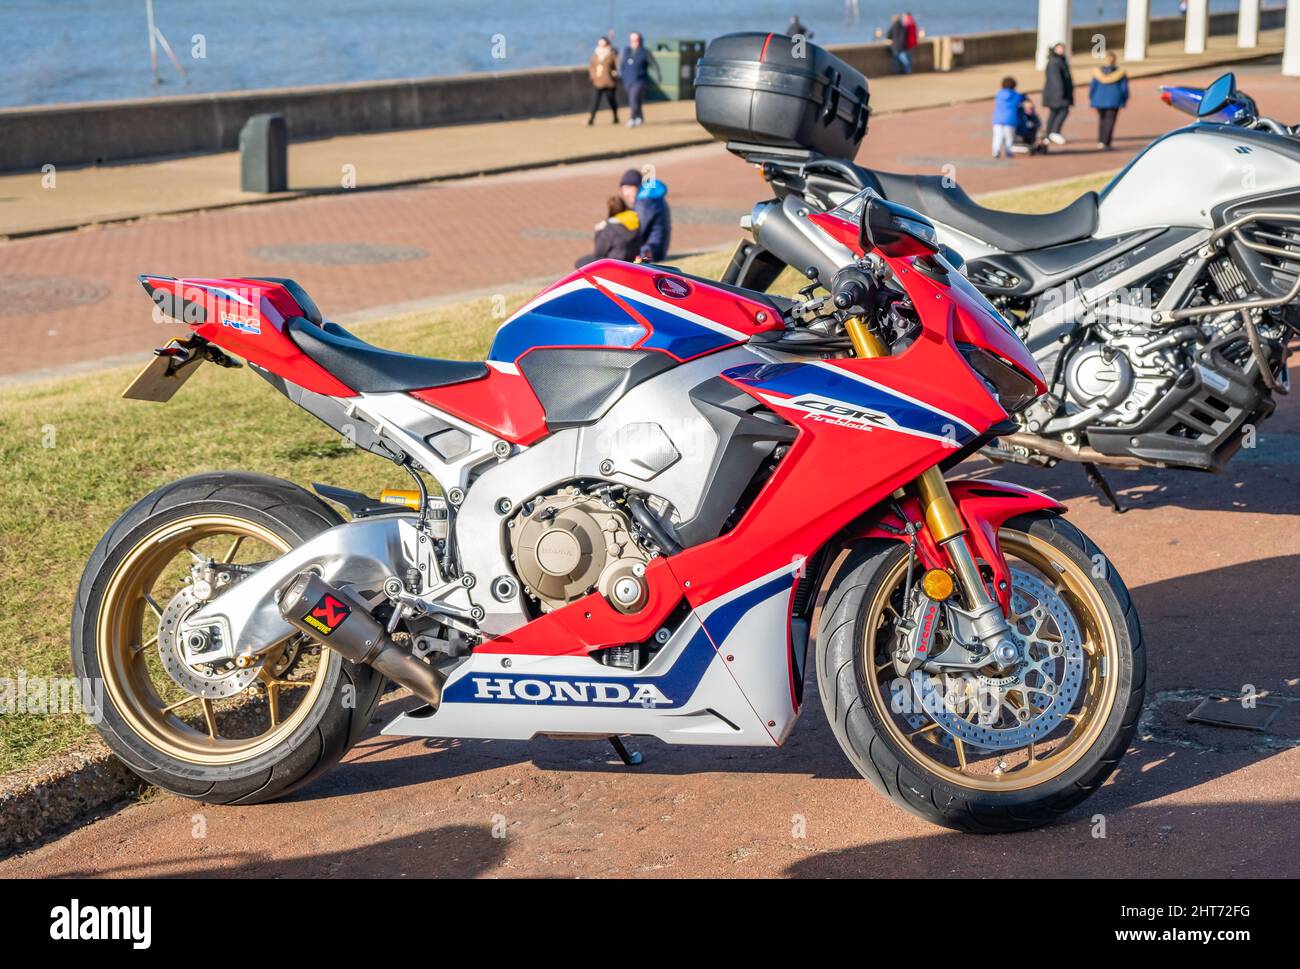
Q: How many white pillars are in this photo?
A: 5